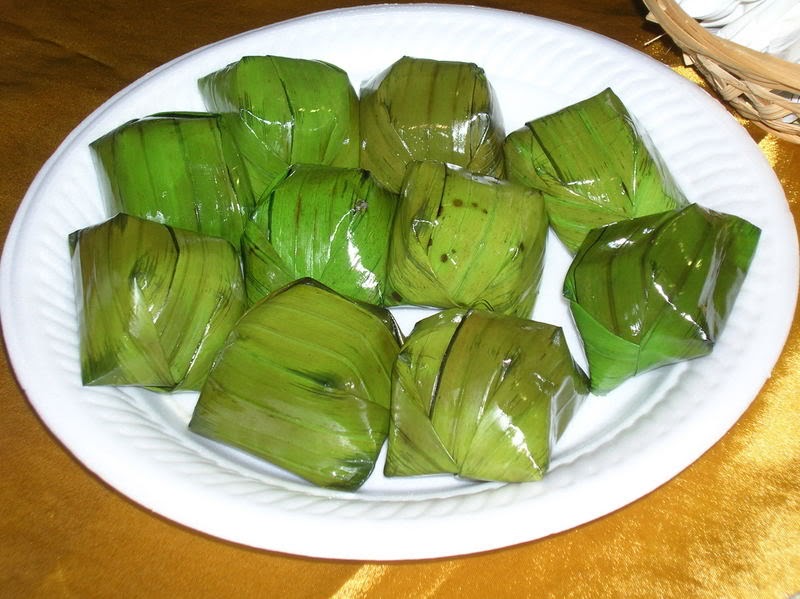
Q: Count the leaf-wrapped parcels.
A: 10